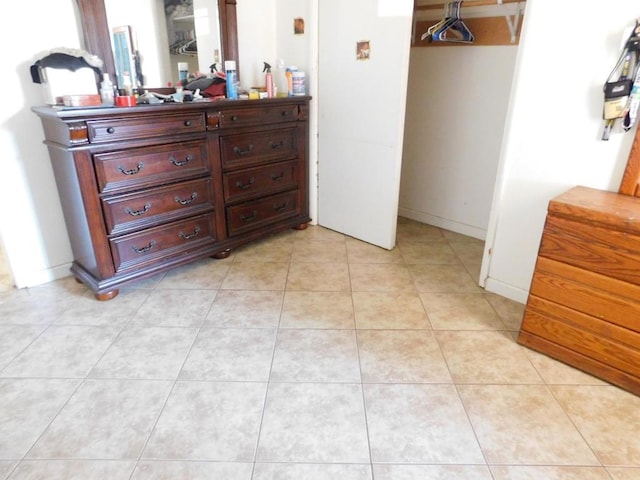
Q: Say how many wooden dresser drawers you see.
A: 11